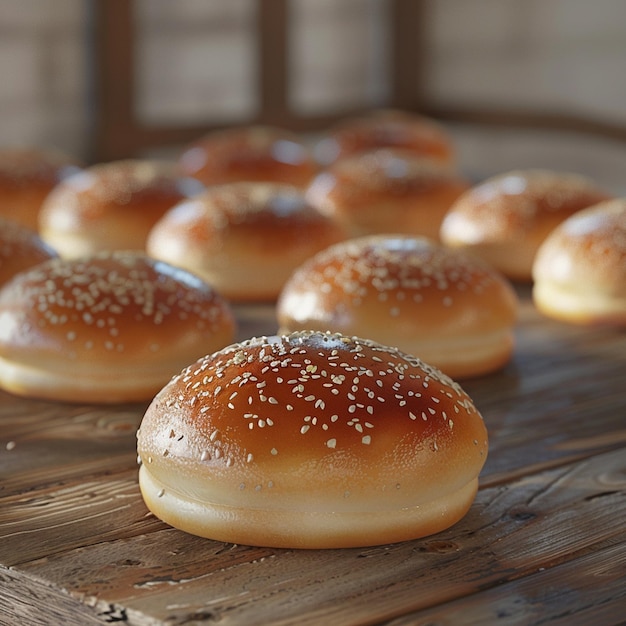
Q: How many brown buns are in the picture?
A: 12